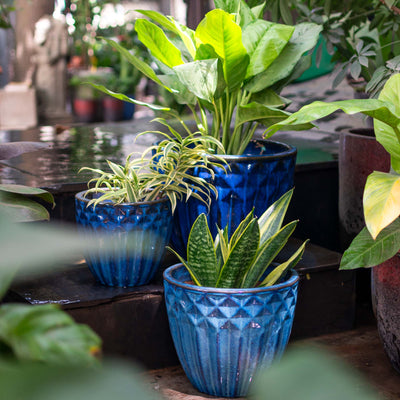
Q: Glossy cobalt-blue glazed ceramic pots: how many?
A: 3